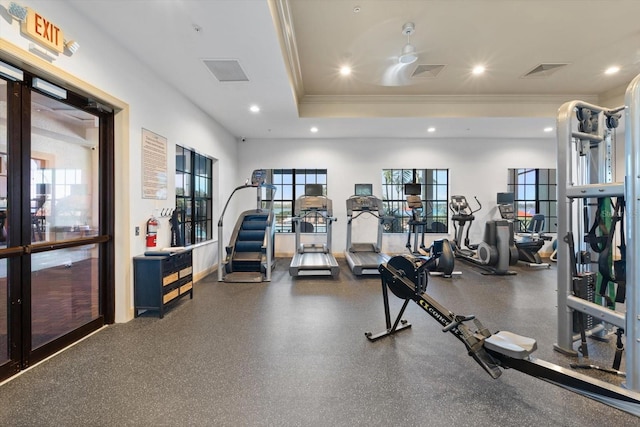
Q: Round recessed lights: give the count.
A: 7